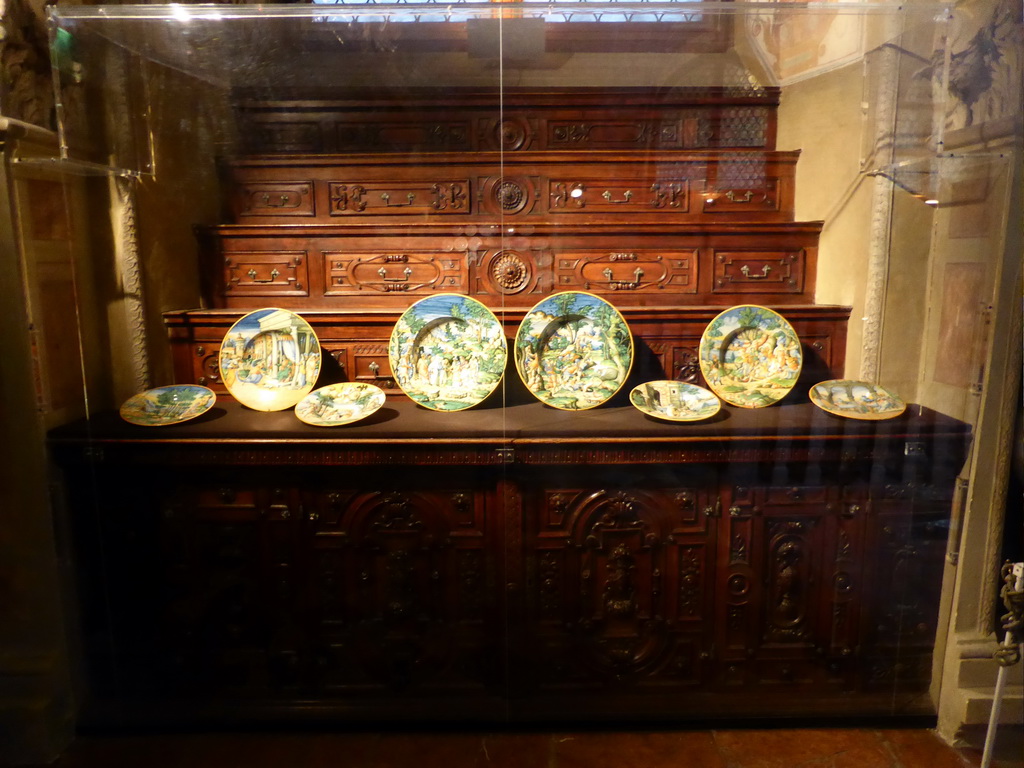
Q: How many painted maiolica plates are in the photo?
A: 8